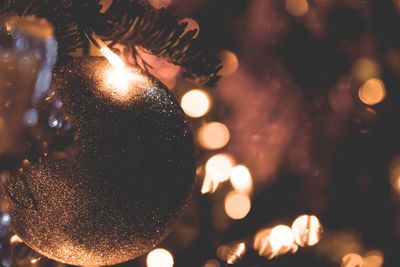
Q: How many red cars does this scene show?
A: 0